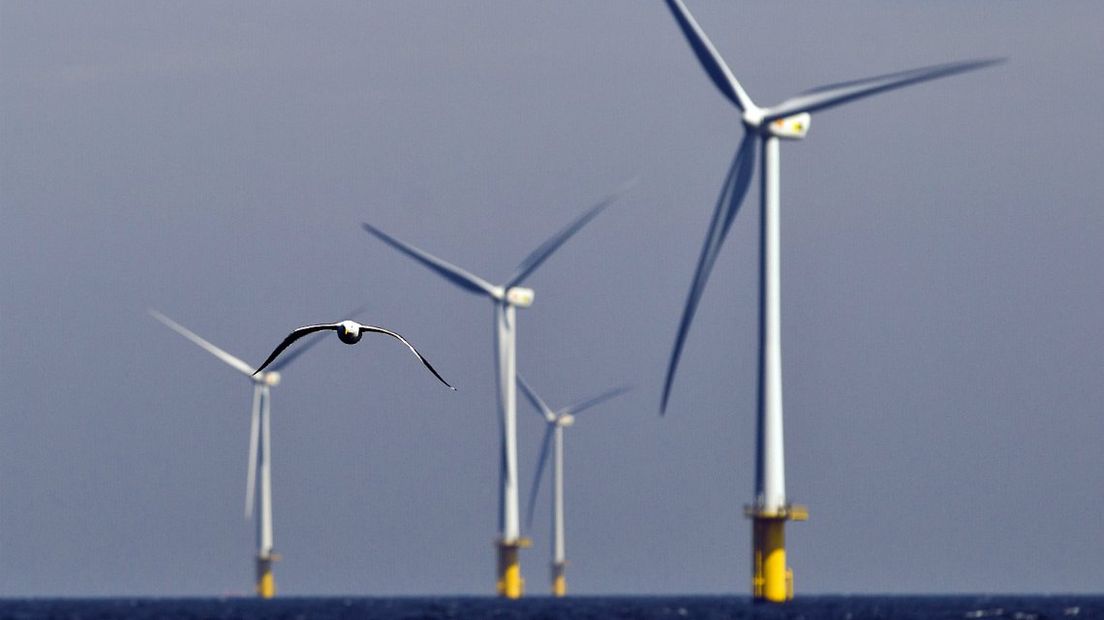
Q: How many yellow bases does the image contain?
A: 4